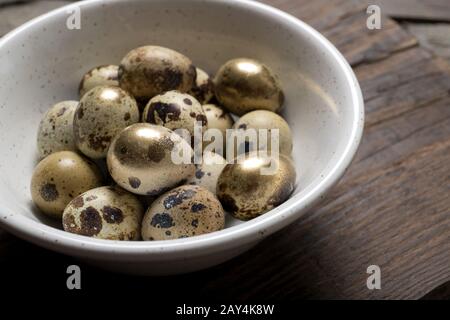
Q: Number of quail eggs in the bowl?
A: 15